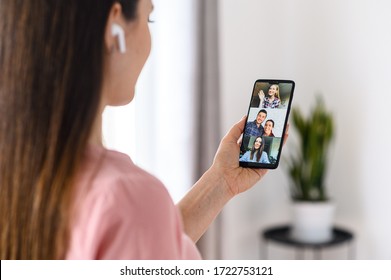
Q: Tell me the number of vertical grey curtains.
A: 1